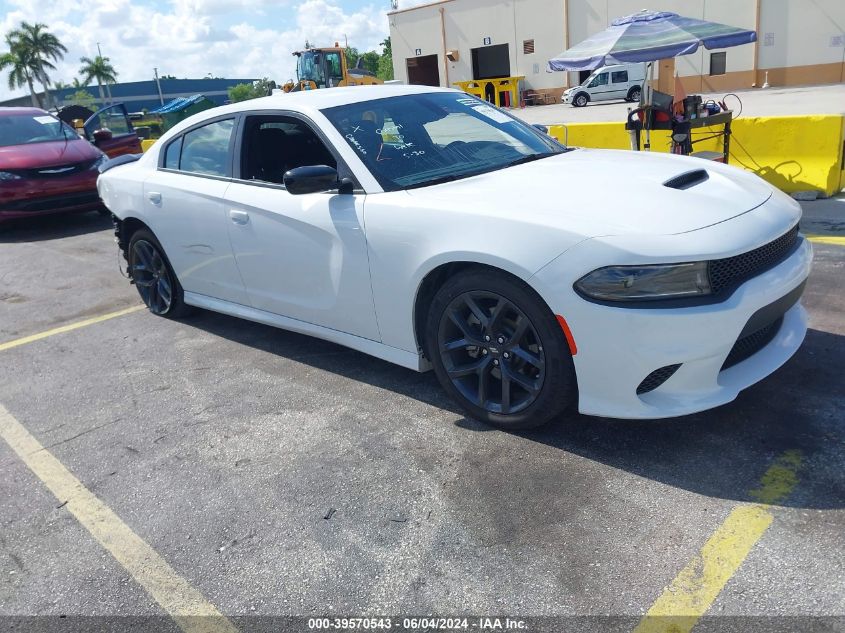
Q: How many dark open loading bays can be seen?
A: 2